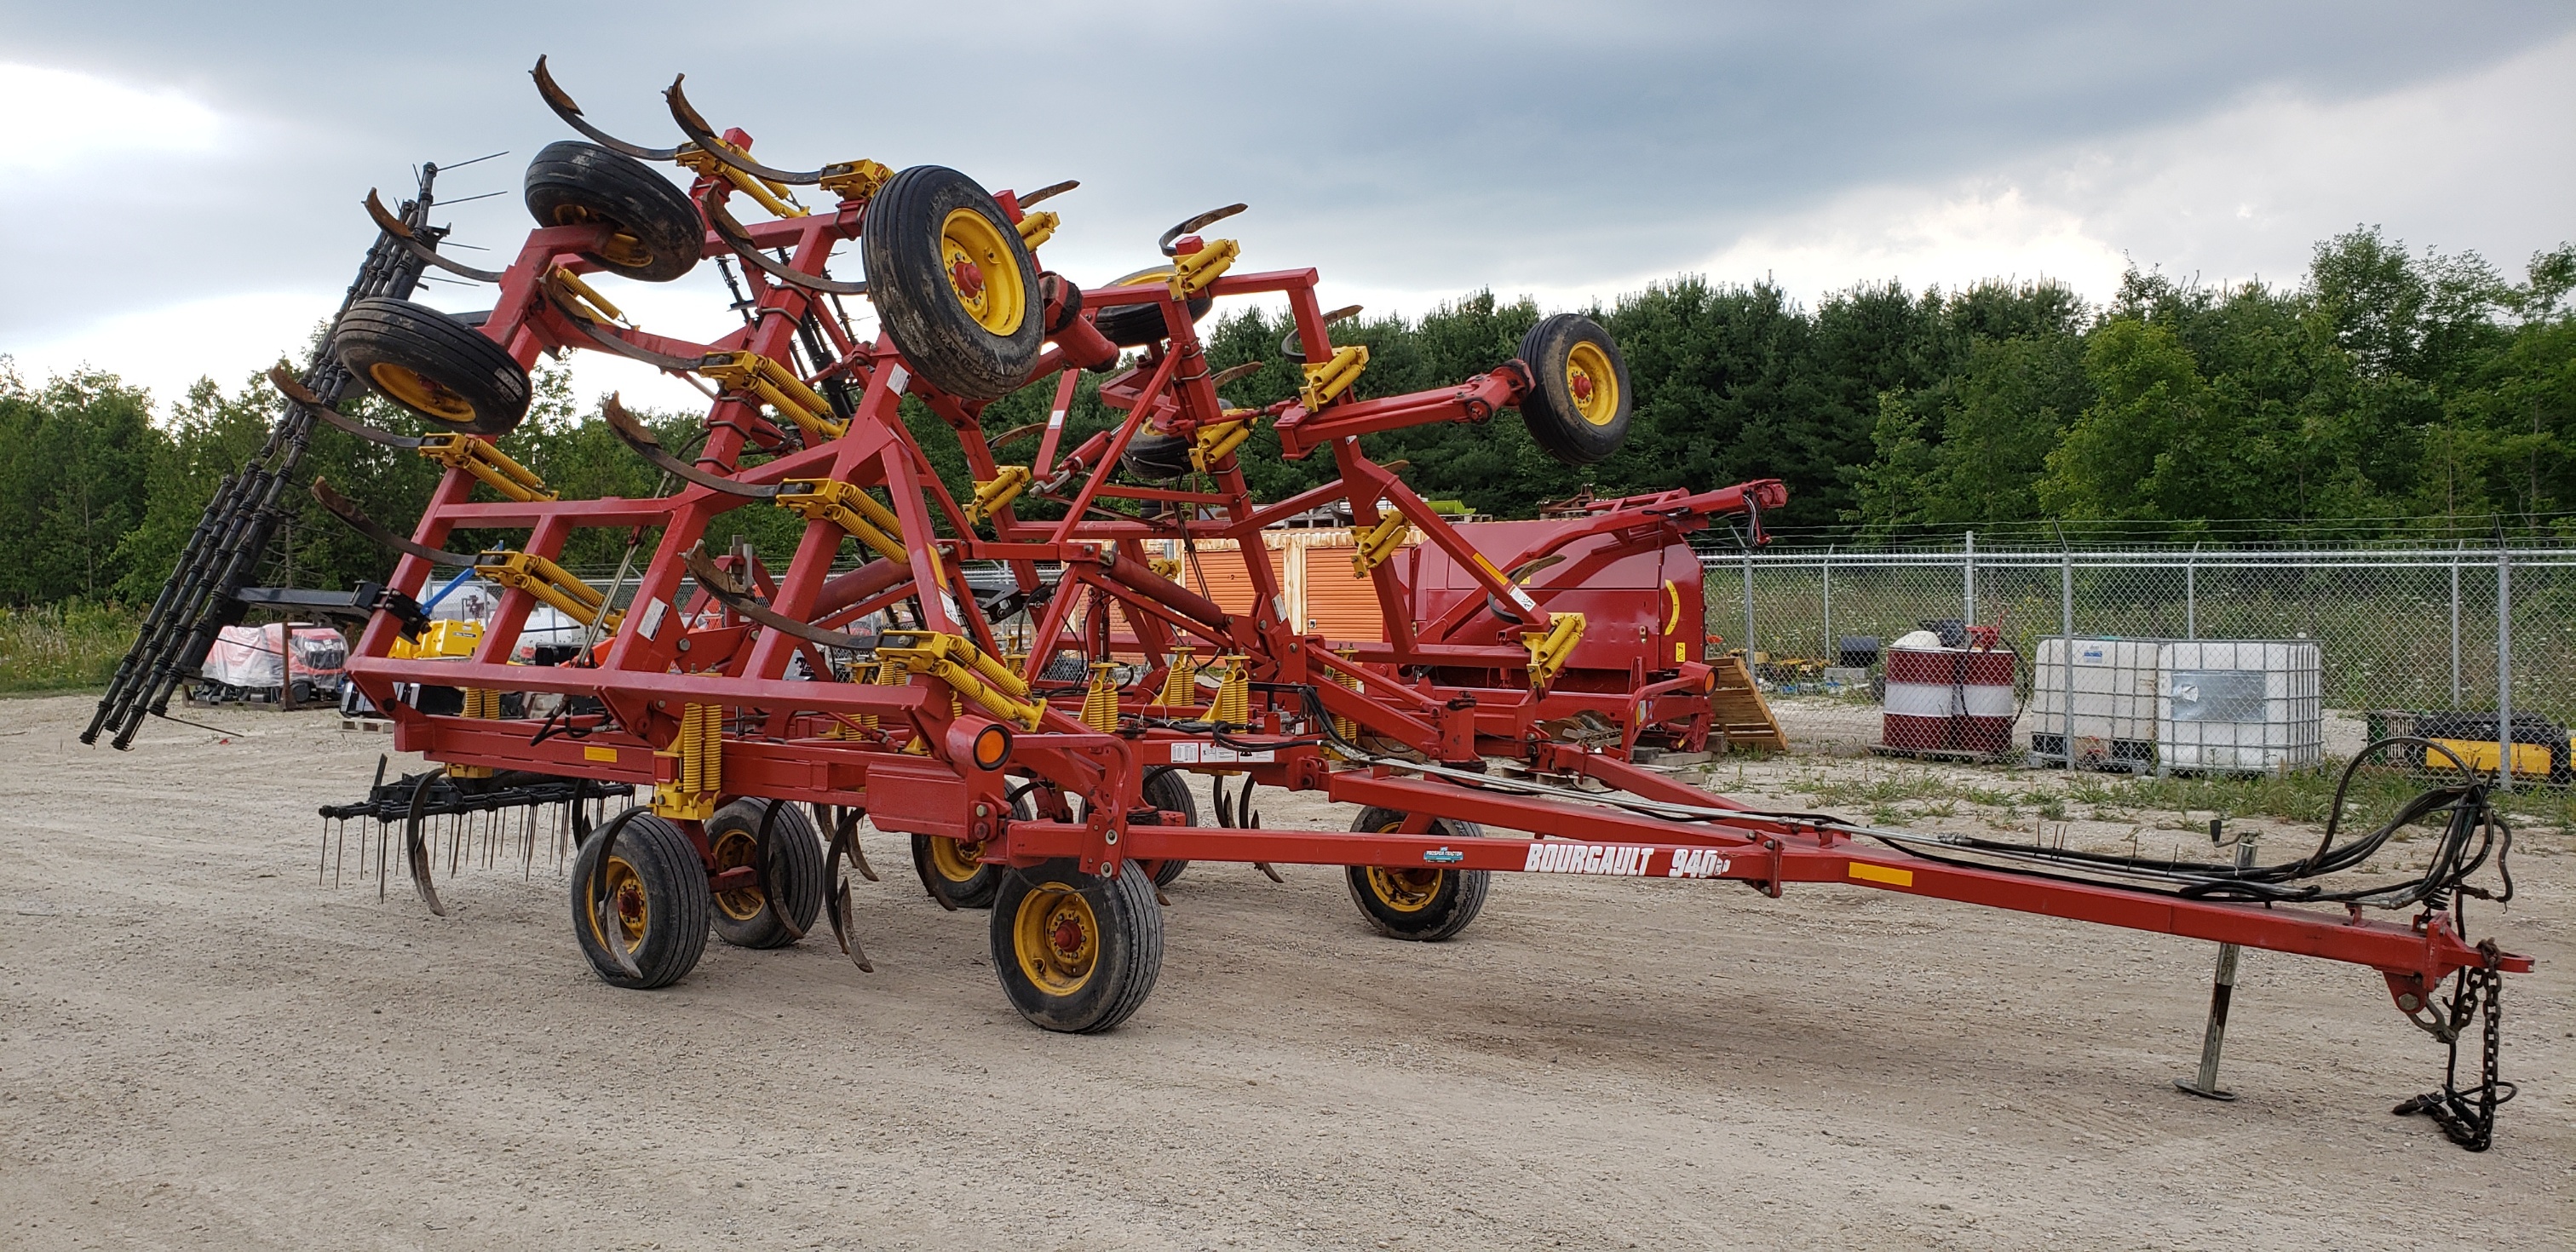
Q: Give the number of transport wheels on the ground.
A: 6